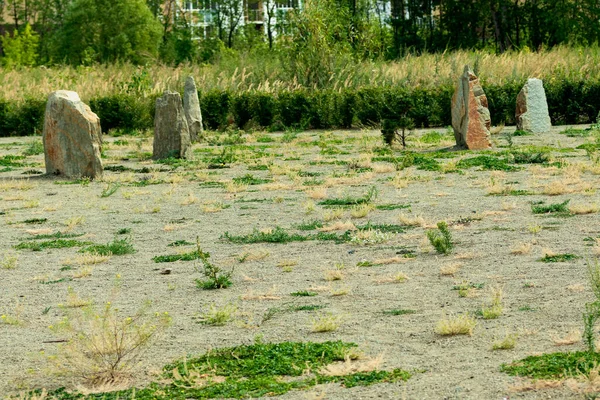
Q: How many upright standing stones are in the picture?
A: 5